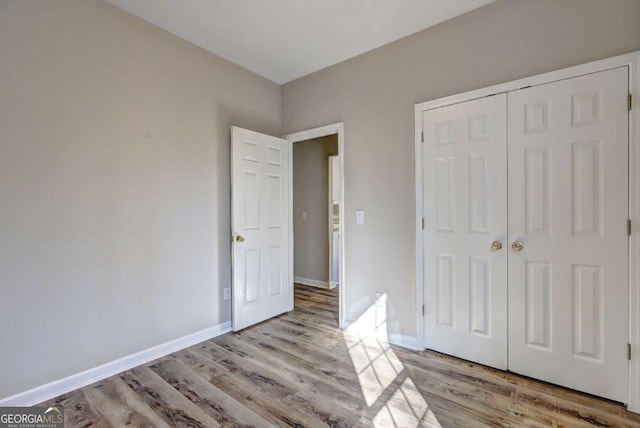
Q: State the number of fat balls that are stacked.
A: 0